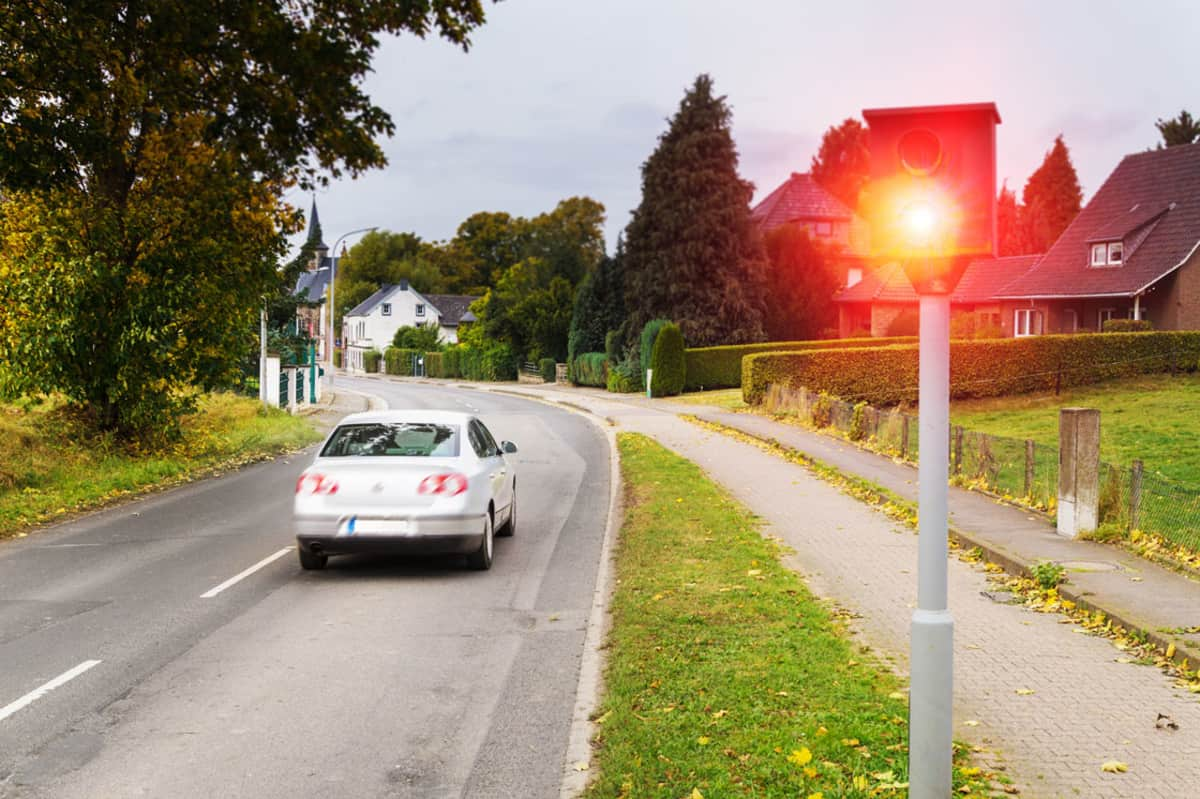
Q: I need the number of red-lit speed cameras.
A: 1